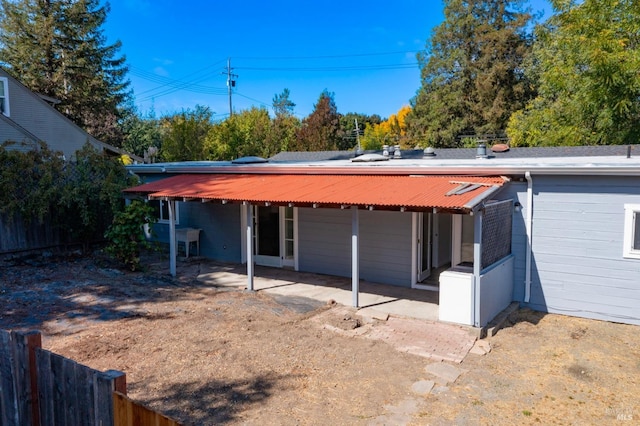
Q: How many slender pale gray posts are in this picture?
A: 4